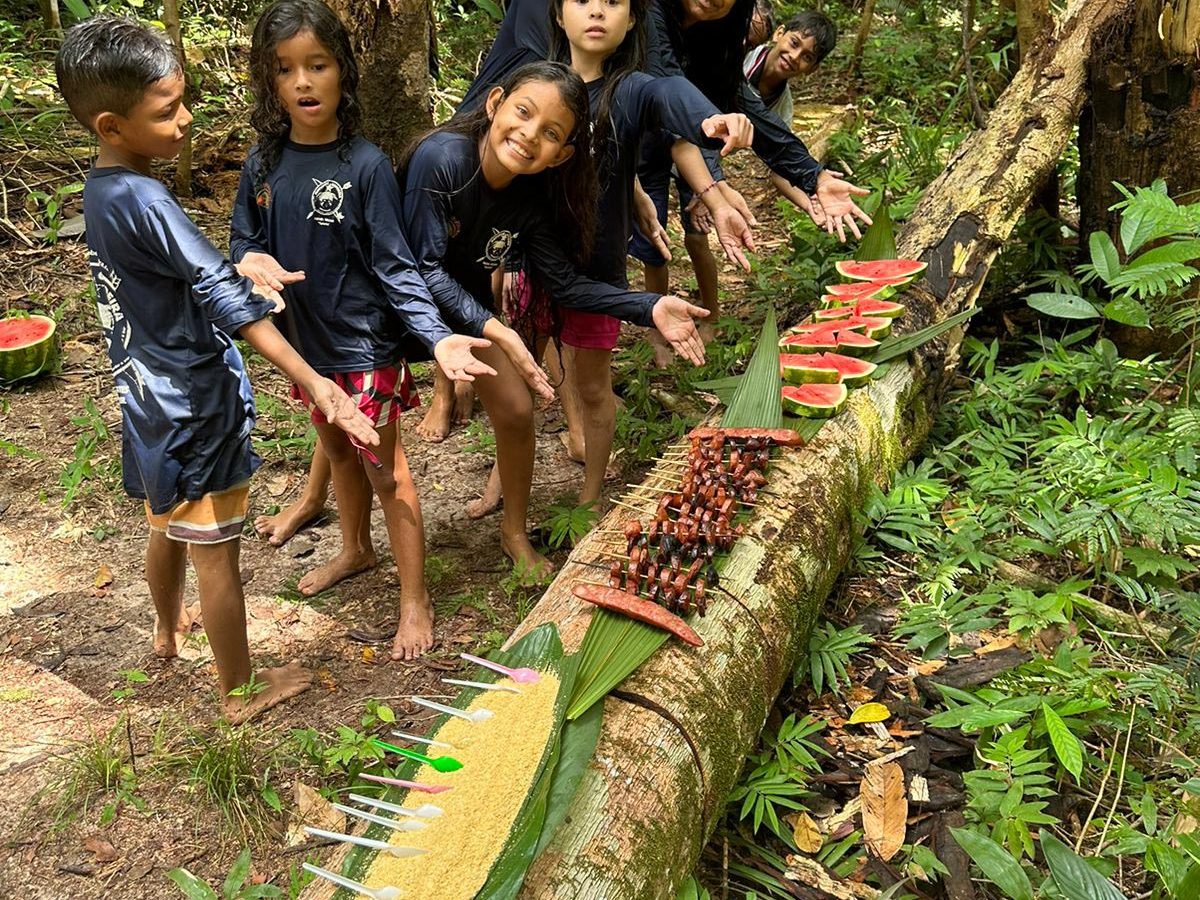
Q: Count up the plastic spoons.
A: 10